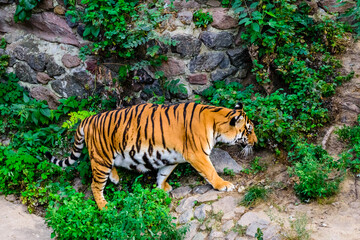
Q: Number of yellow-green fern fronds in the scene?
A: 1